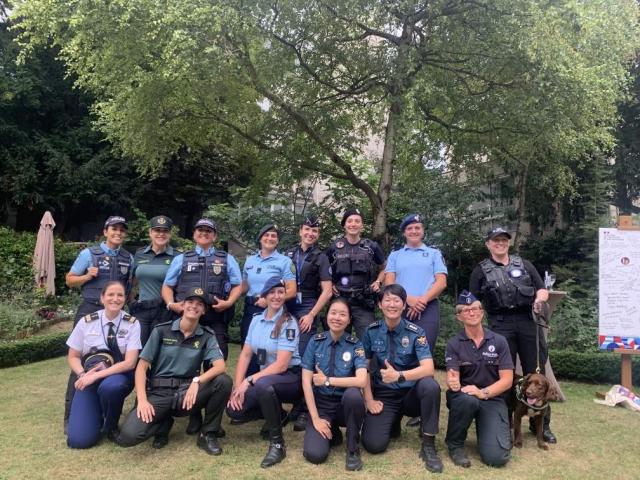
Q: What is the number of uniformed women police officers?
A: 14